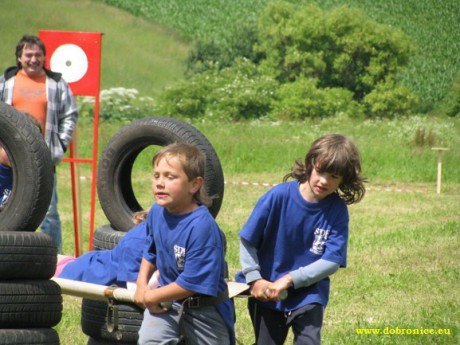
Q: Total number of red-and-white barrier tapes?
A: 1